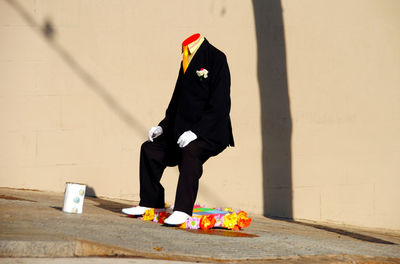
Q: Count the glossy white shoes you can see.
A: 2